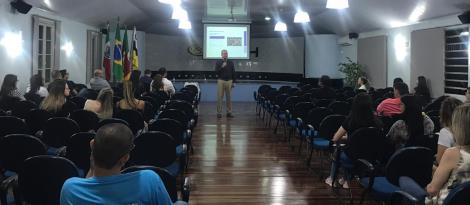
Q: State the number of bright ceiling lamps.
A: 6